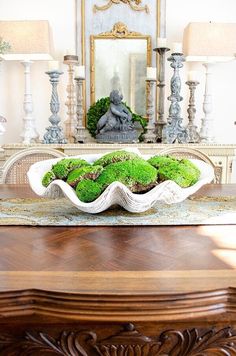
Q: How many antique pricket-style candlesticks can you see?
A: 7